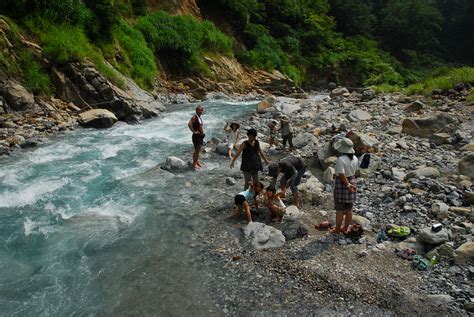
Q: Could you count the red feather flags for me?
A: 0